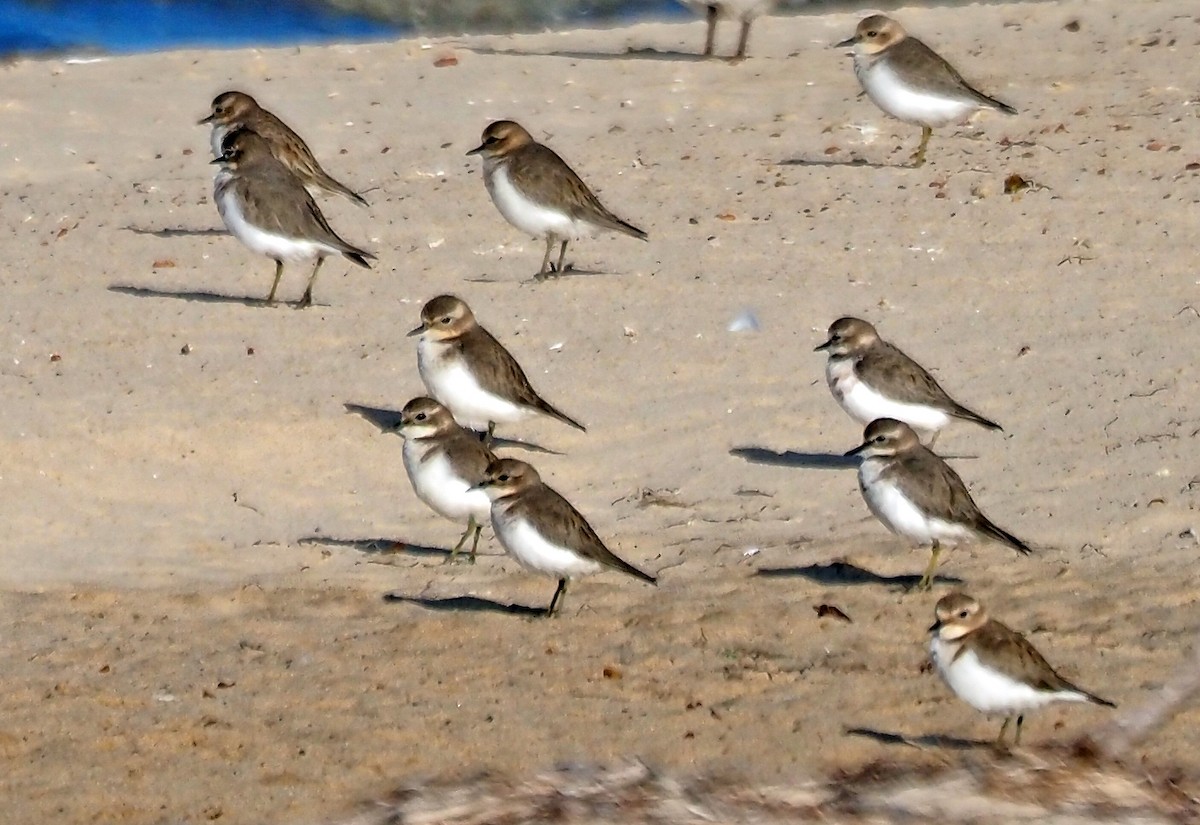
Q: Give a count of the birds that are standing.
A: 11